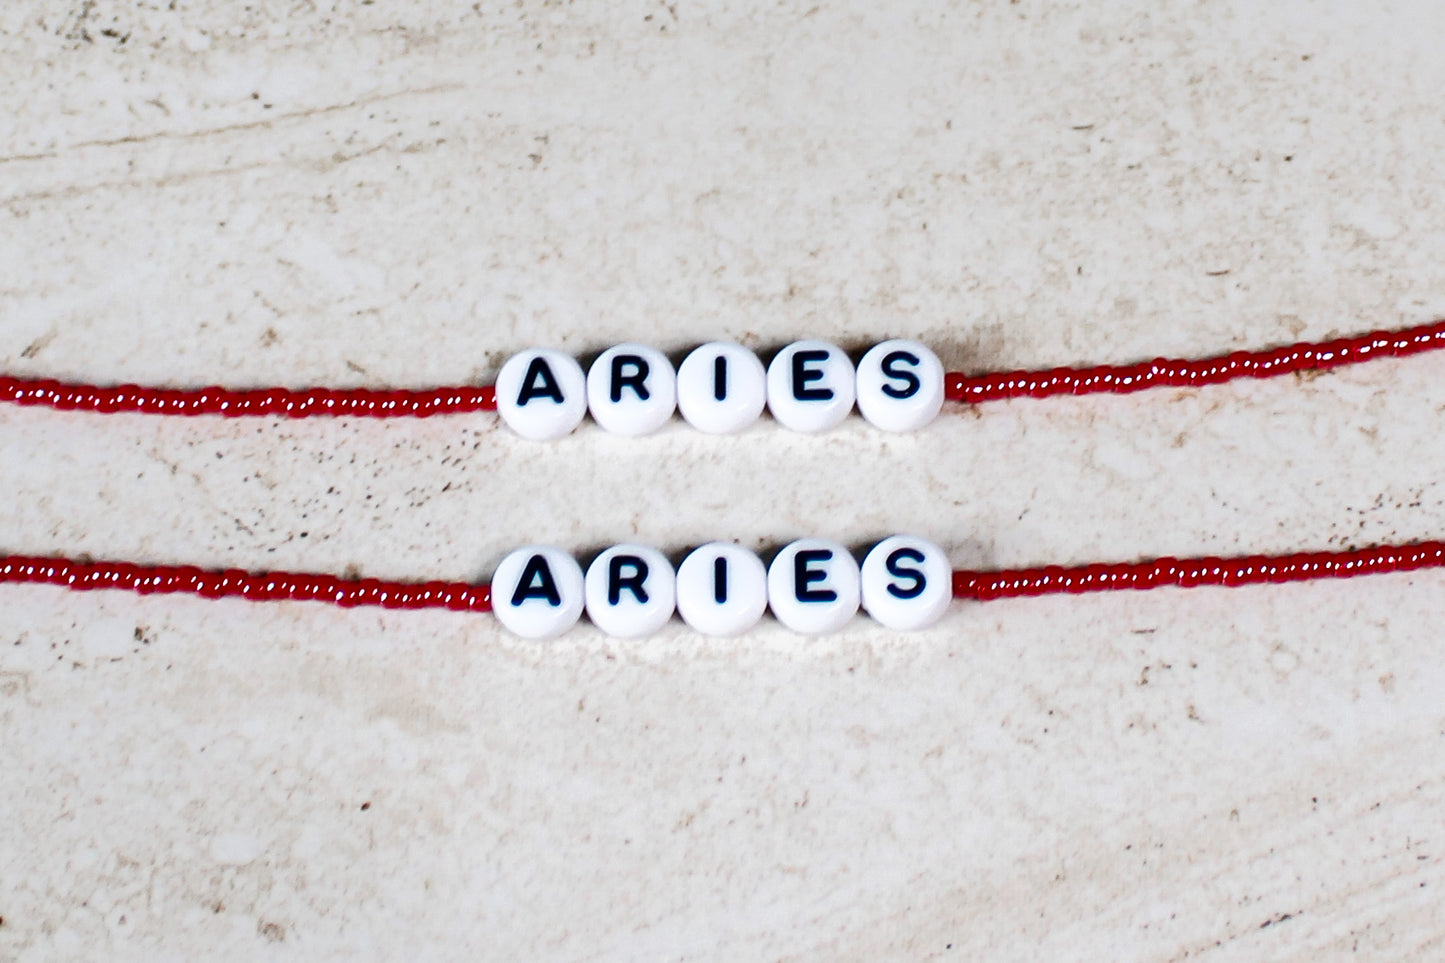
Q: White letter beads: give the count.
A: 10